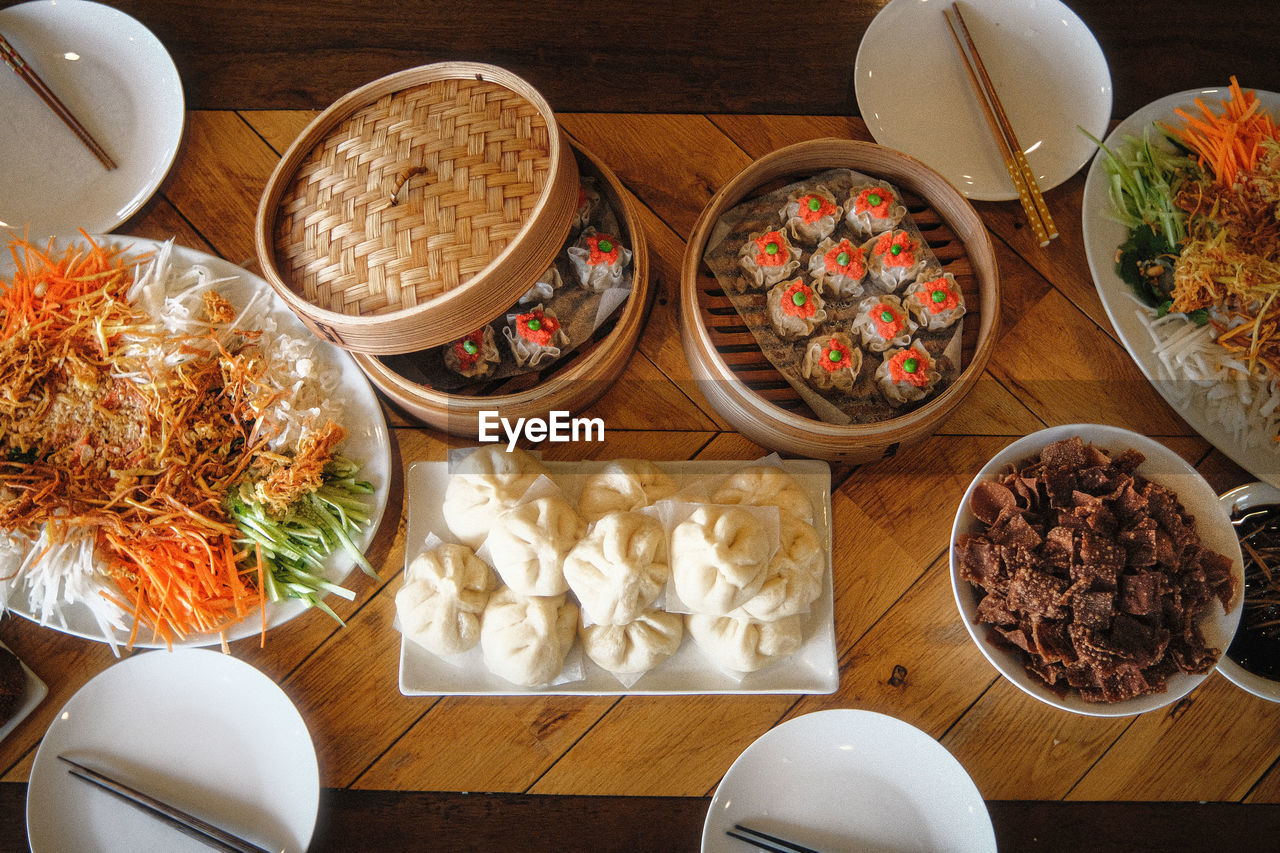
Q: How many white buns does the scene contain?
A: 11